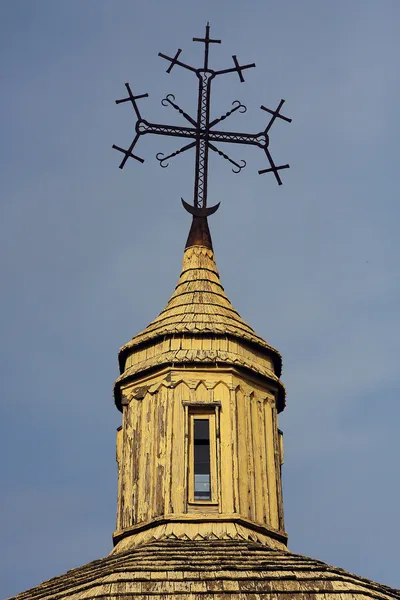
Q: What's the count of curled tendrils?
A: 8